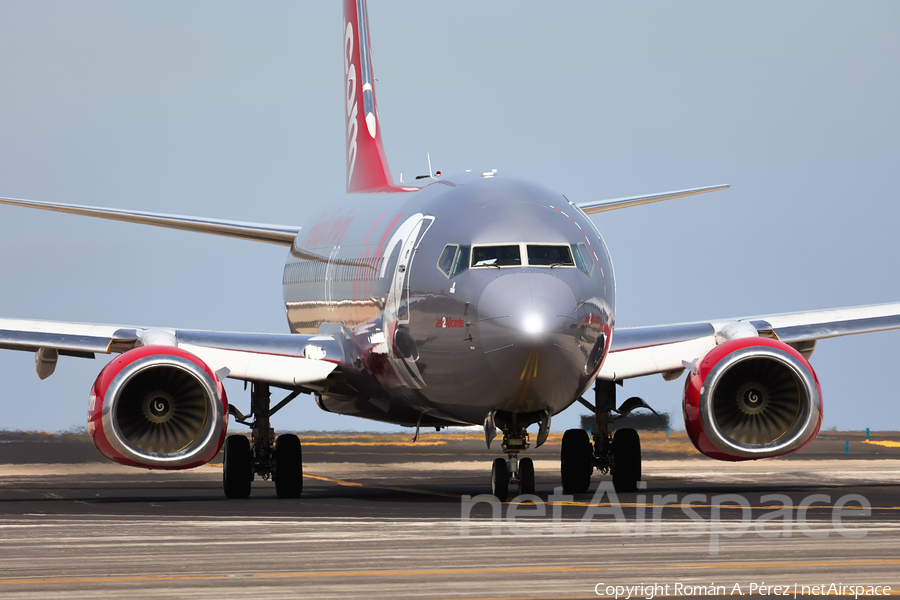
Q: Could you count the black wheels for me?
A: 6